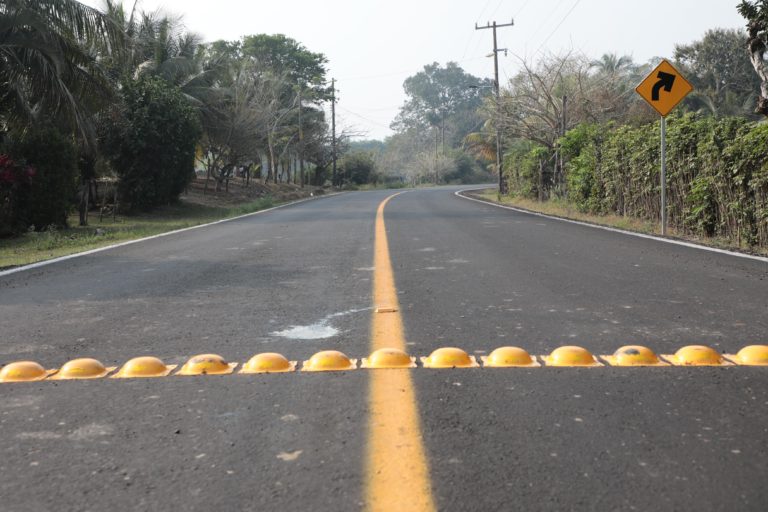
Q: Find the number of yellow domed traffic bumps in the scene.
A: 13